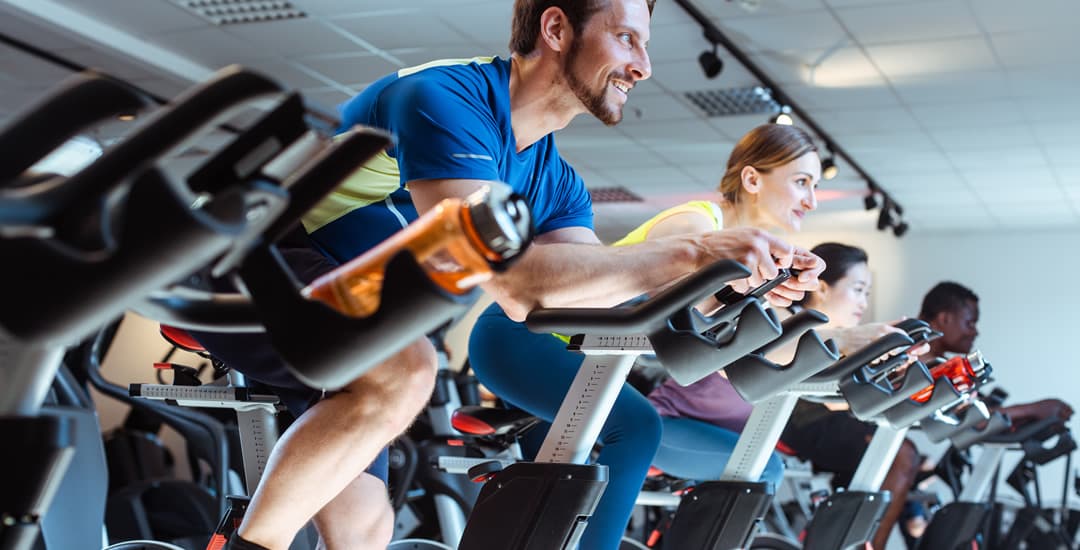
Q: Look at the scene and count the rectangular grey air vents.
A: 3